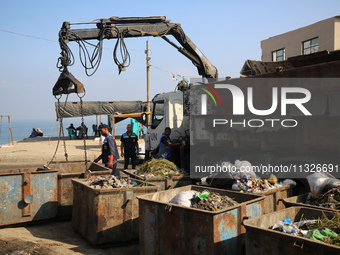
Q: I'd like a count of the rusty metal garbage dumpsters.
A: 8